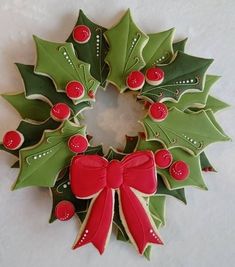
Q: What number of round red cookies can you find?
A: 11